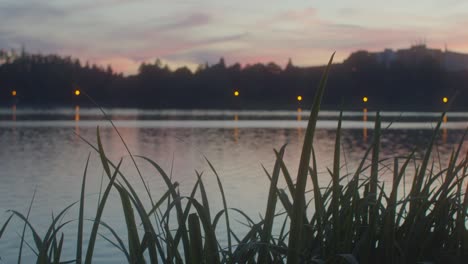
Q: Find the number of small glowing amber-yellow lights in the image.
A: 6